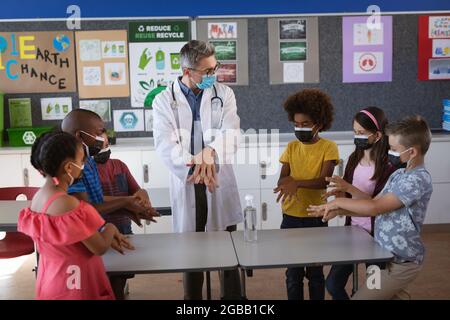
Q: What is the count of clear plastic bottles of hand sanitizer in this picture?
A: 1